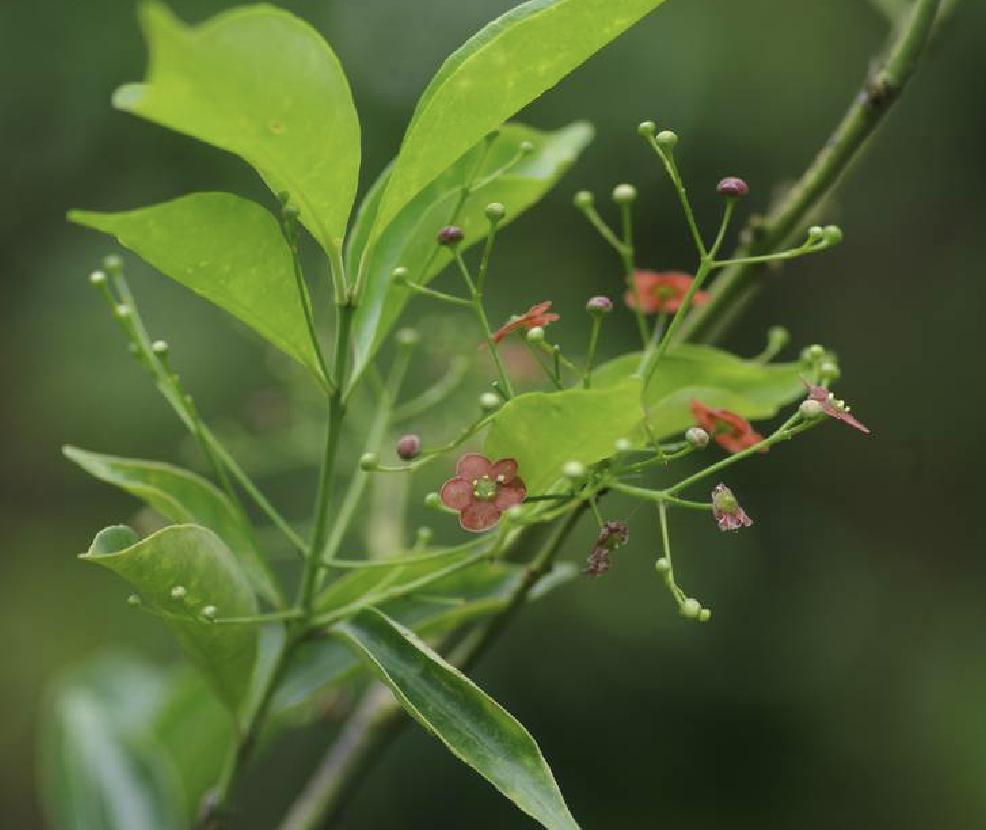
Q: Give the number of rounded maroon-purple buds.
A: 4